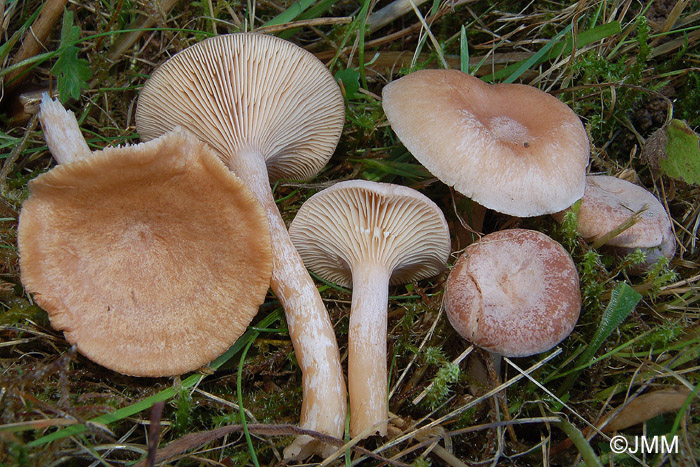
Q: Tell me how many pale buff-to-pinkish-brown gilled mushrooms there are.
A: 6